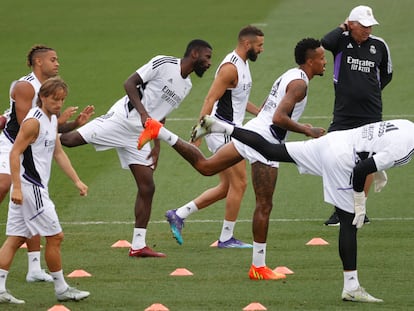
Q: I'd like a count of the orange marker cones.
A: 10